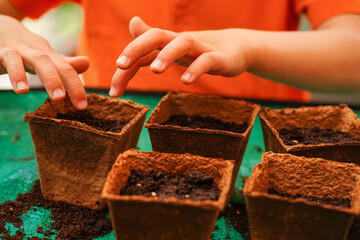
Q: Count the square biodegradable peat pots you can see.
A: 5